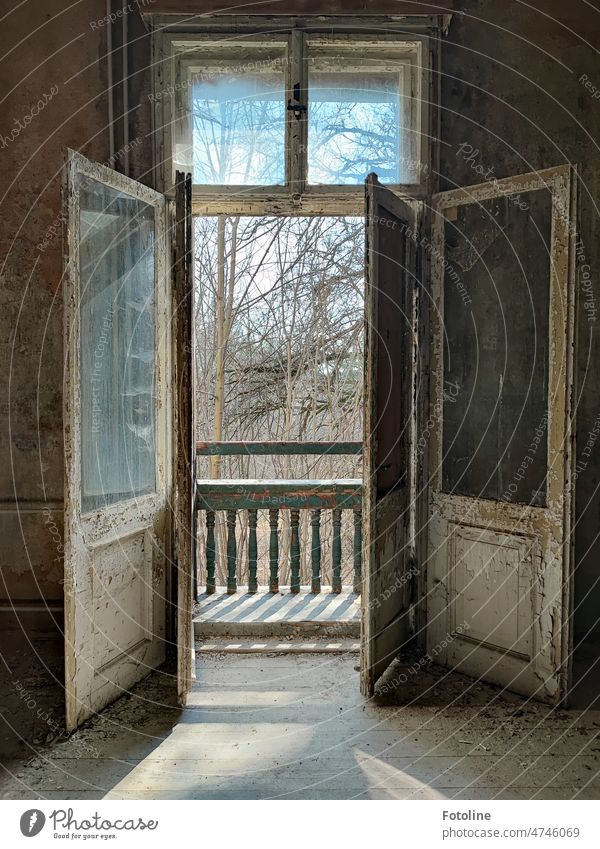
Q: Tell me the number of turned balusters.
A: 8